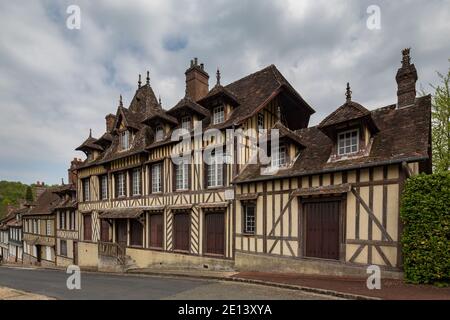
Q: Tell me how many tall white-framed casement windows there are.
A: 7